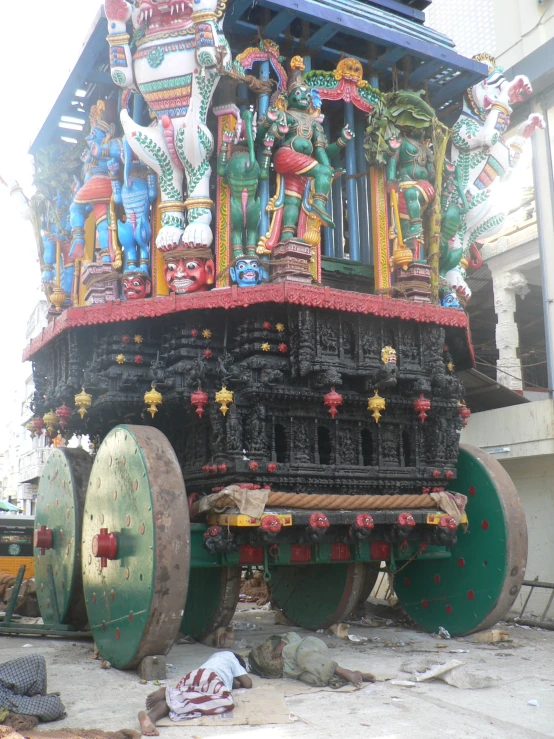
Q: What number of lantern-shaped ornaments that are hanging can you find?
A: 12